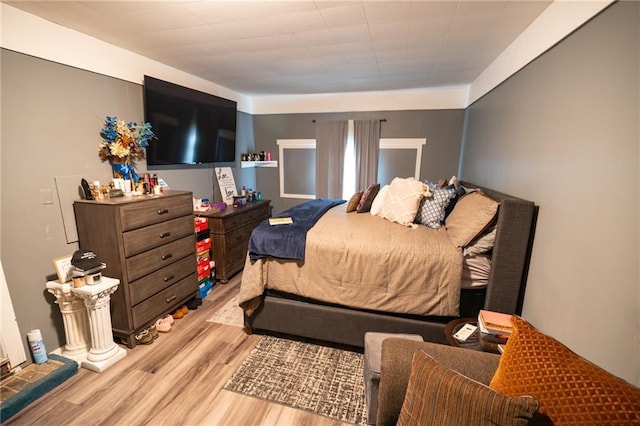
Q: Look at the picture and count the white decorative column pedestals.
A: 2